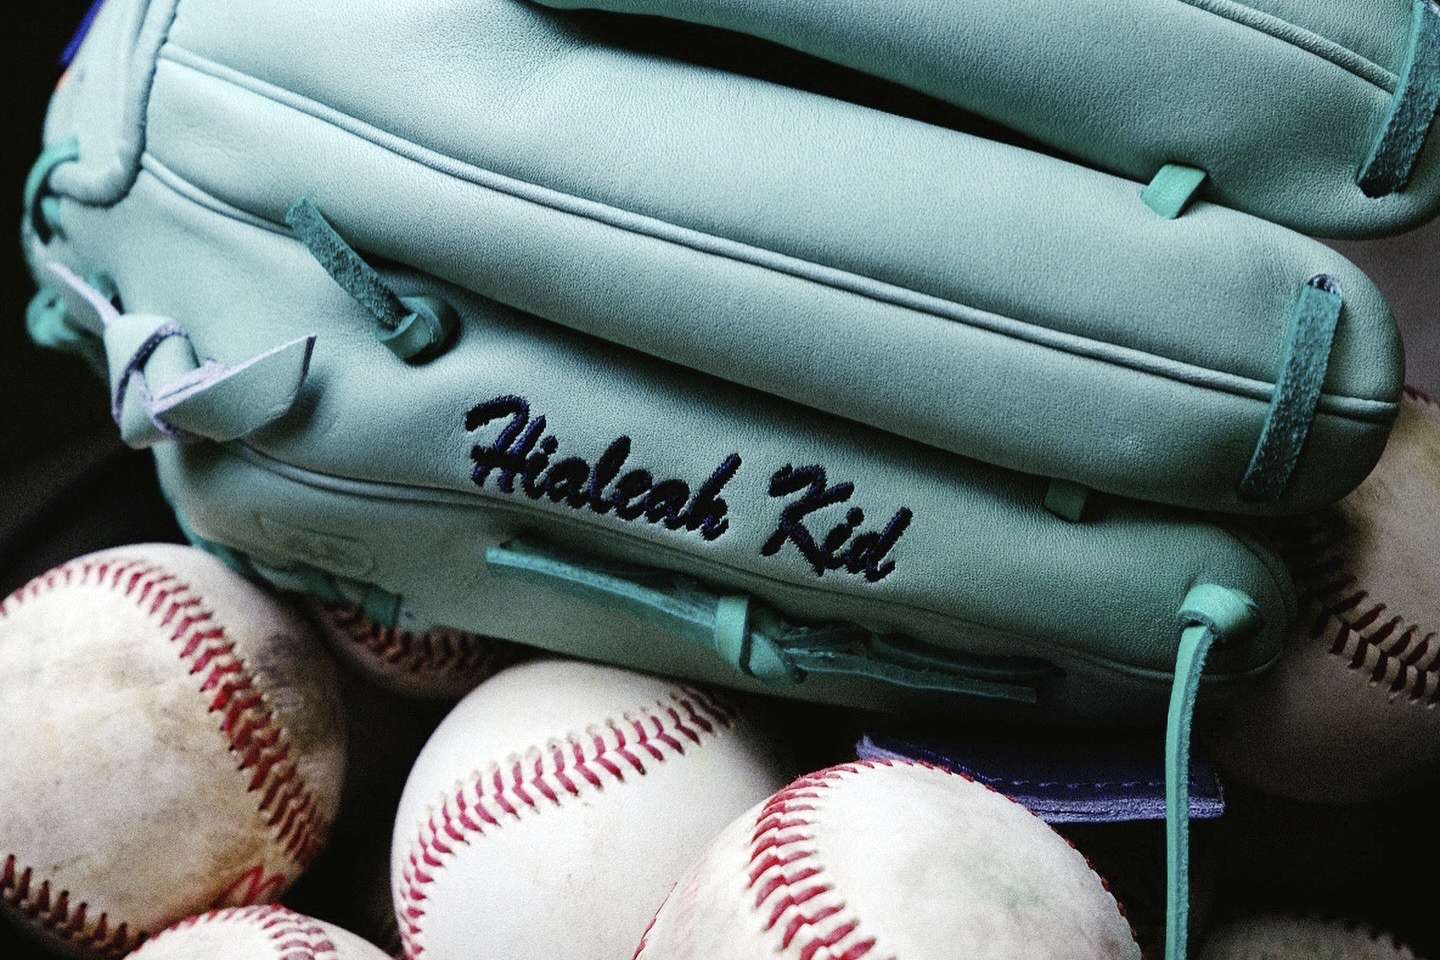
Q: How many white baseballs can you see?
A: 7